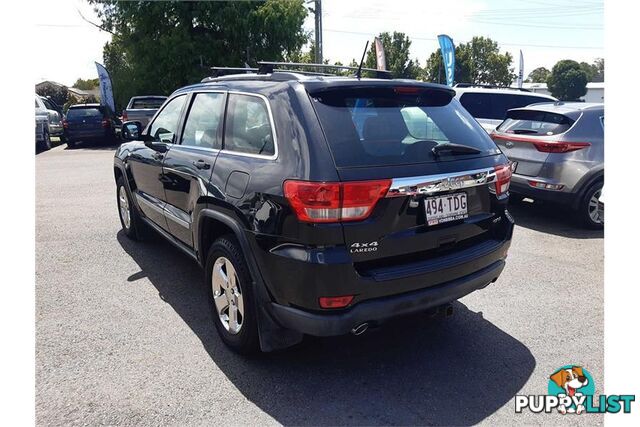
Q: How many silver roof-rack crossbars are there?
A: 2